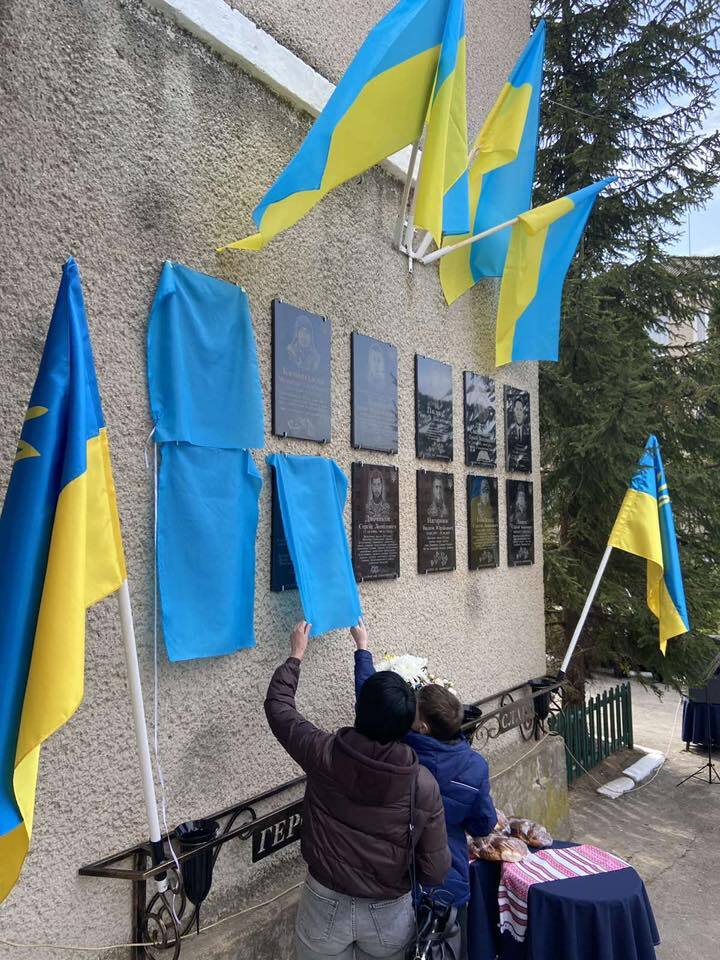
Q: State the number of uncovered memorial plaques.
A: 9